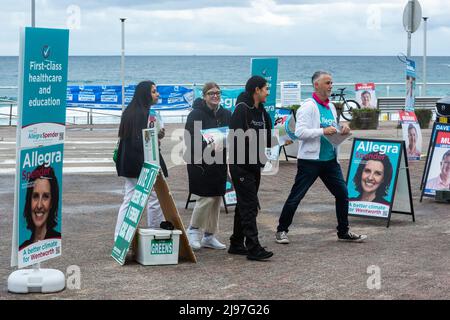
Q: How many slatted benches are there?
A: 1